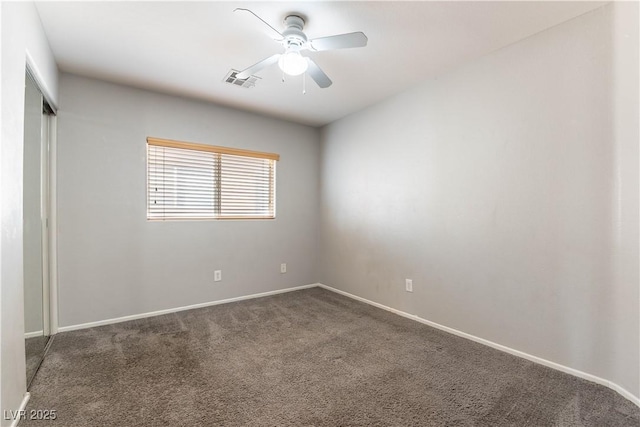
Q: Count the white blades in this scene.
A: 4